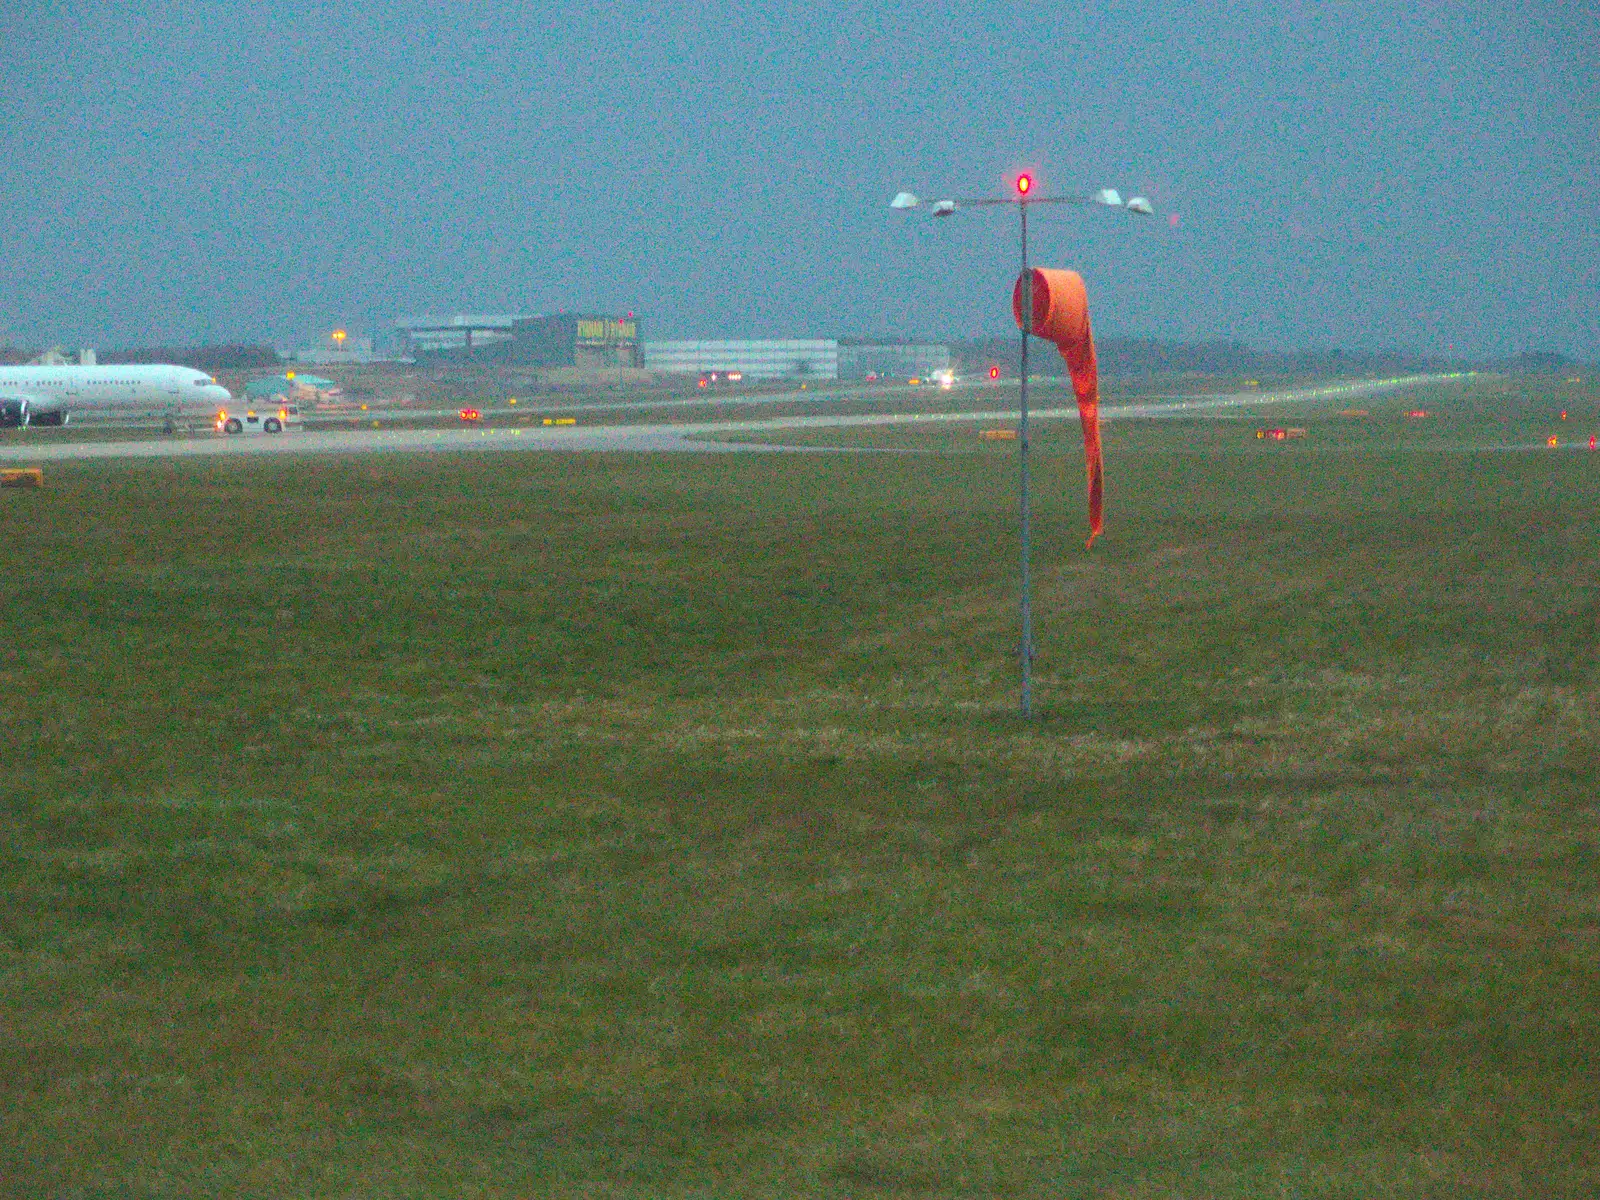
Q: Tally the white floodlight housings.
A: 4